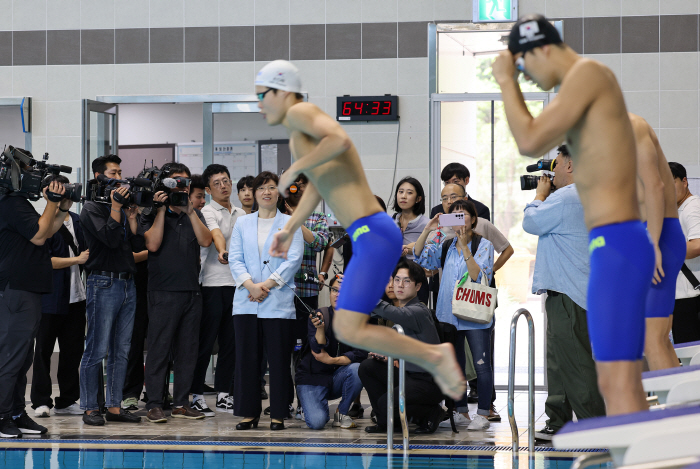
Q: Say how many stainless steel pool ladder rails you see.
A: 2